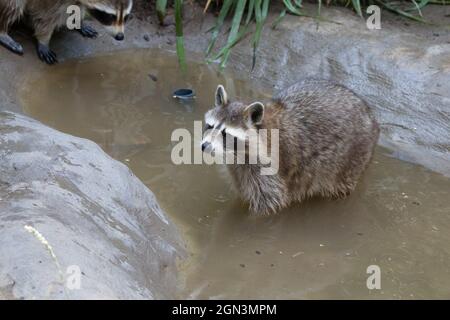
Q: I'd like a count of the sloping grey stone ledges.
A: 2